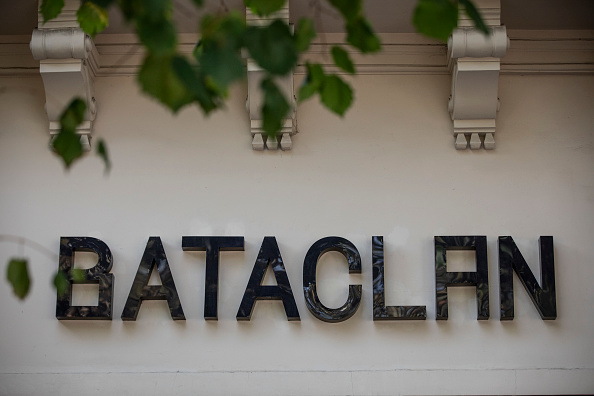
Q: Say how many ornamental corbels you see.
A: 3